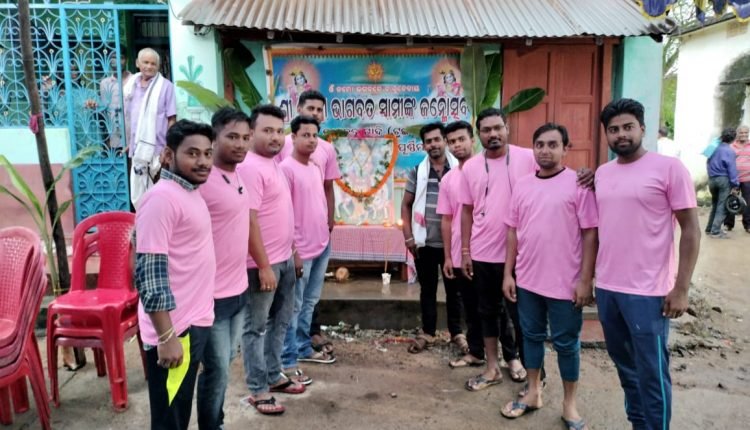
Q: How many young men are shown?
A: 10